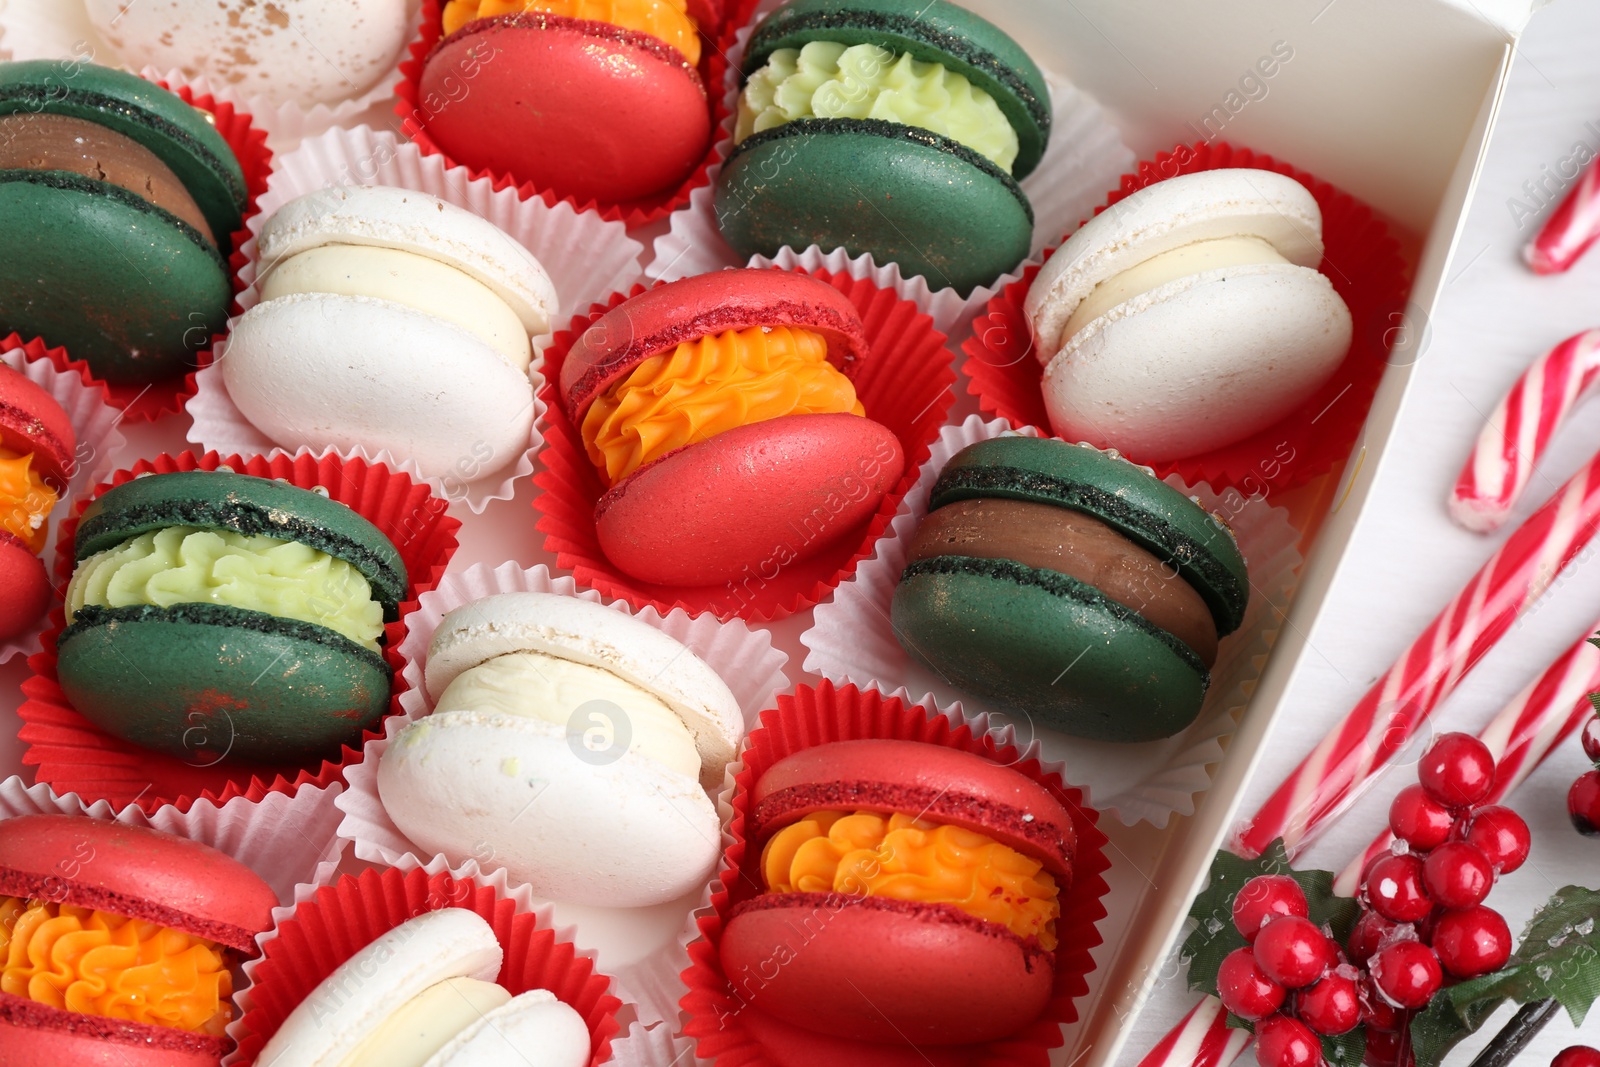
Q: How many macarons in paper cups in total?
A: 14